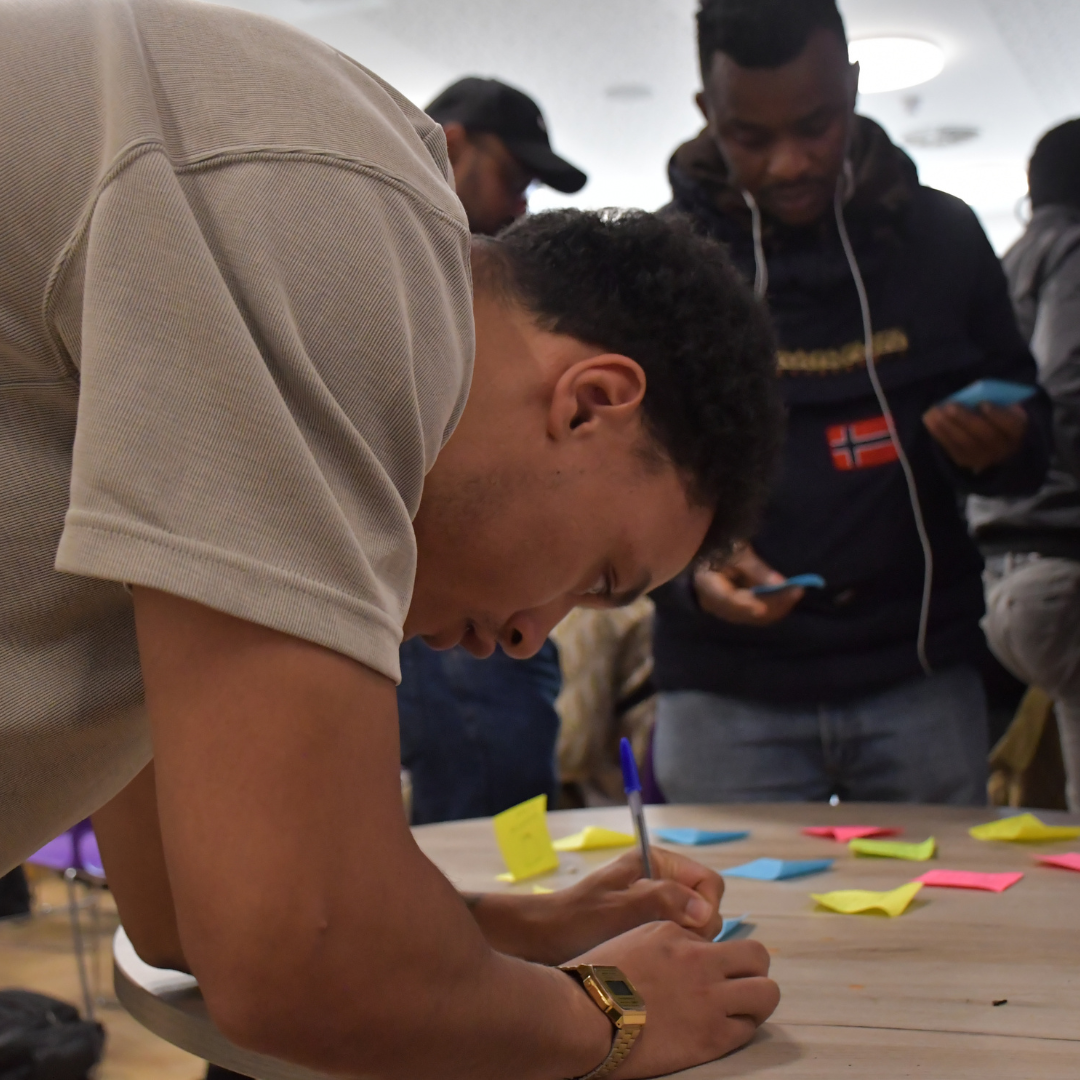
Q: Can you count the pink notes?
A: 3